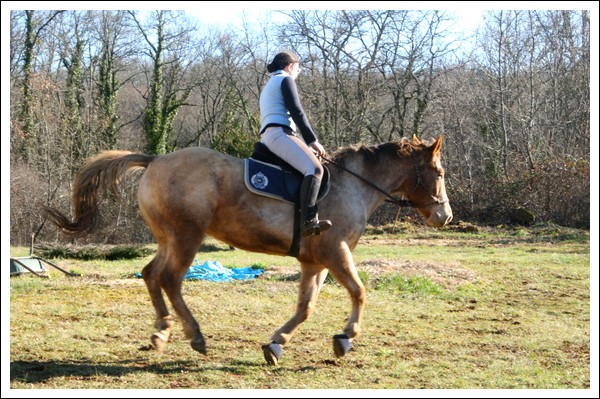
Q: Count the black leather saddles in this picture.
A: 1